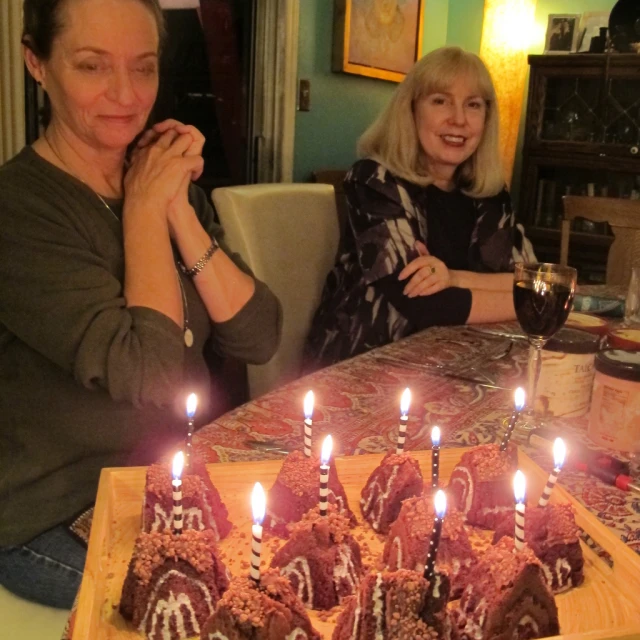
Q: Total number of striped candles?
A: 7